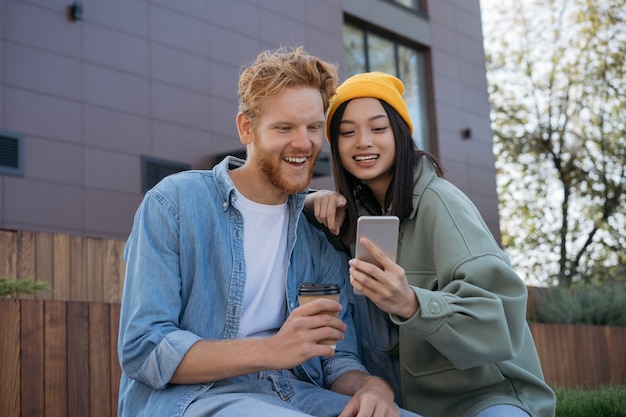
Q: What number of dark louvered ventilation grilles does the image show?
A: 2